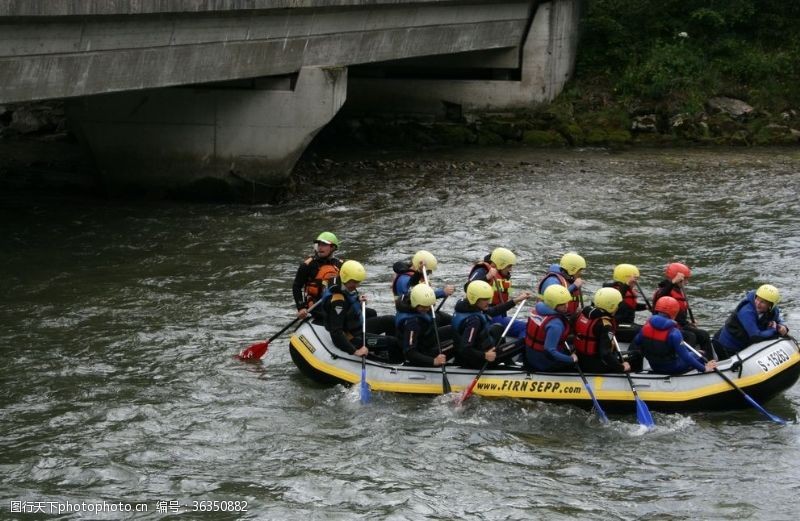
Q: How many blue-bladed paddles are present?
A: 4